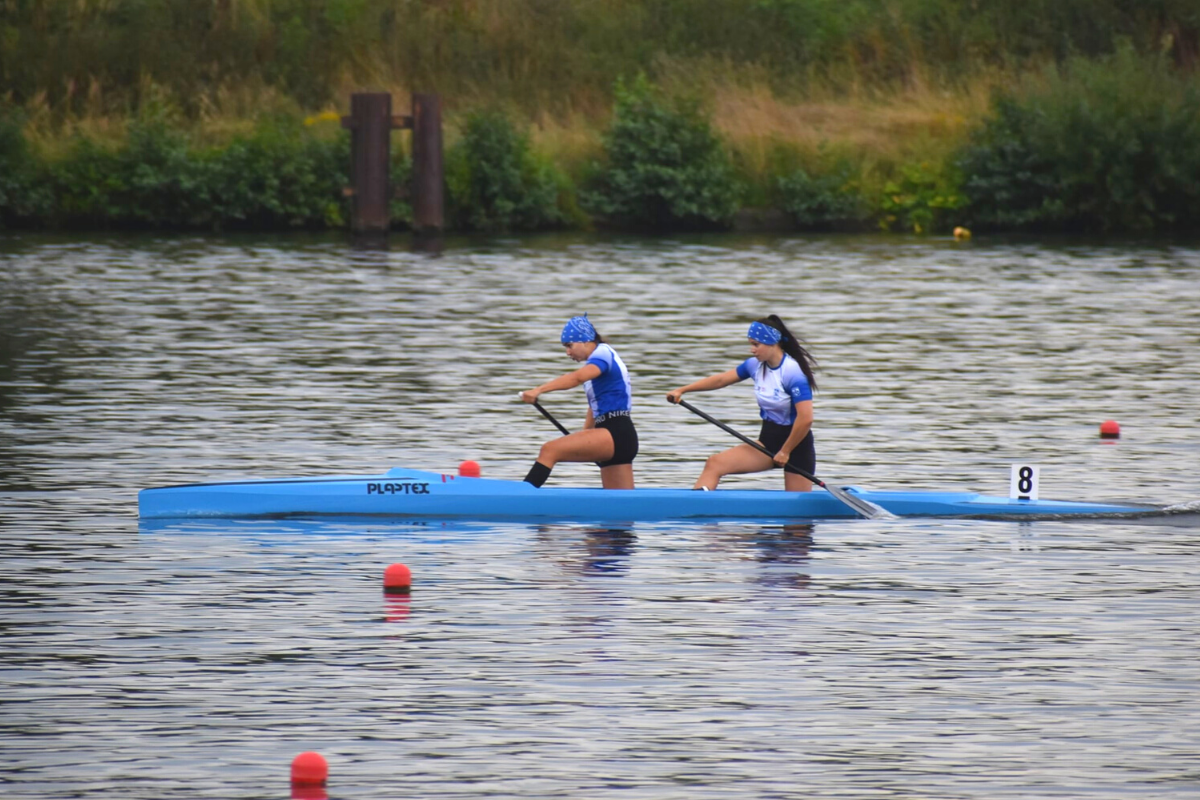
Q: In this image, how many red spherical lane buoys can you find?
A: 4